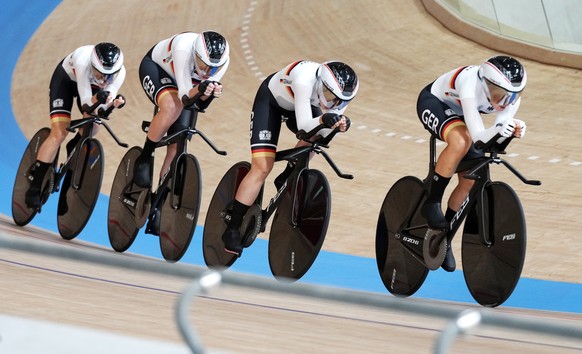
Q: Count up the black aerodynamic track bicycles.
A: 4